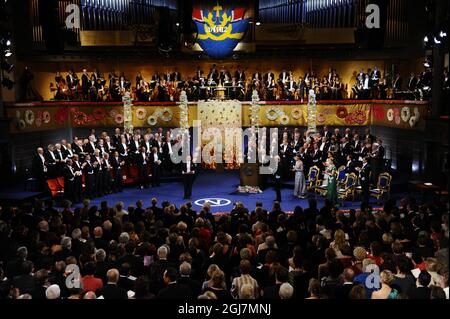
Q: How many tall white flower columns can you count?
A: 4